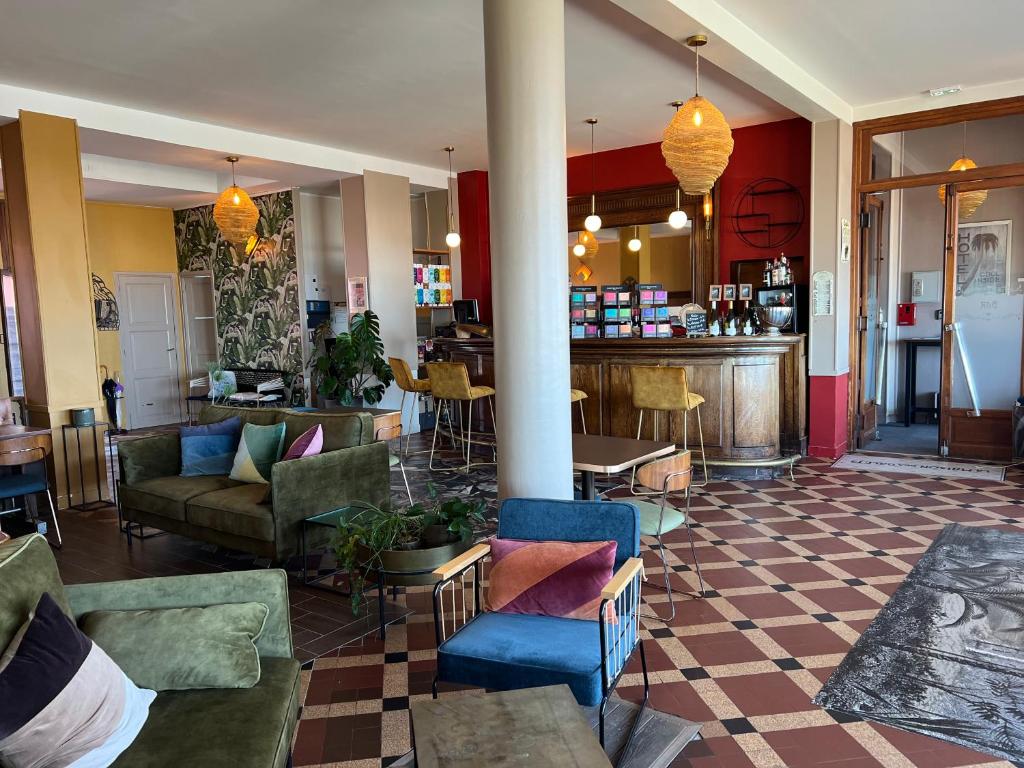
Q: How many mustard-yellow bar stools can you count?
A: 4